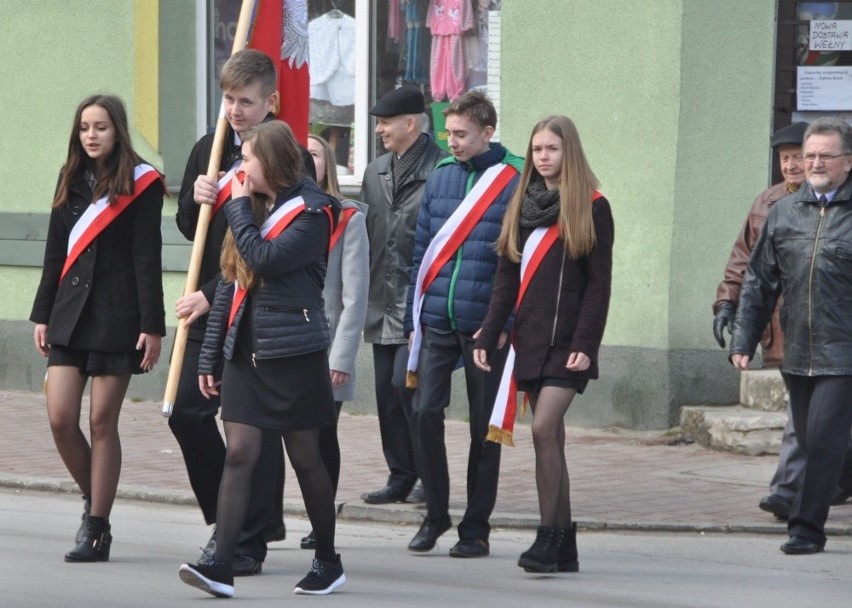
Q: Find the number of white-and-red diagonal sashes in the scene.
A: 6